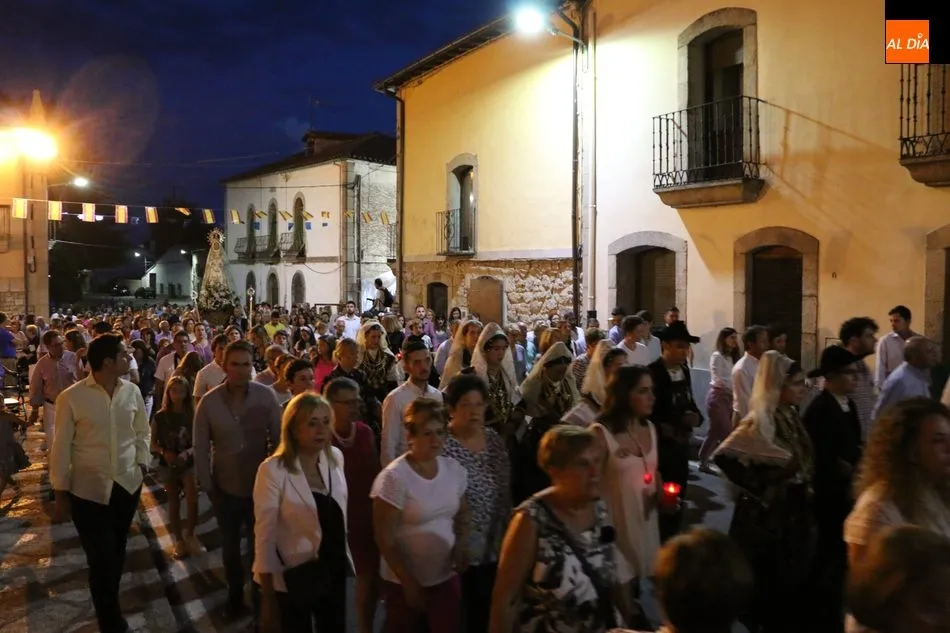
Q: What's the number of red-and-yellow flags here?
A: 15